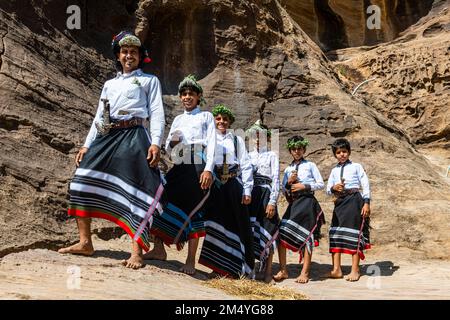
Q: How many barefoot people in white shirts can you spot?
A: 6